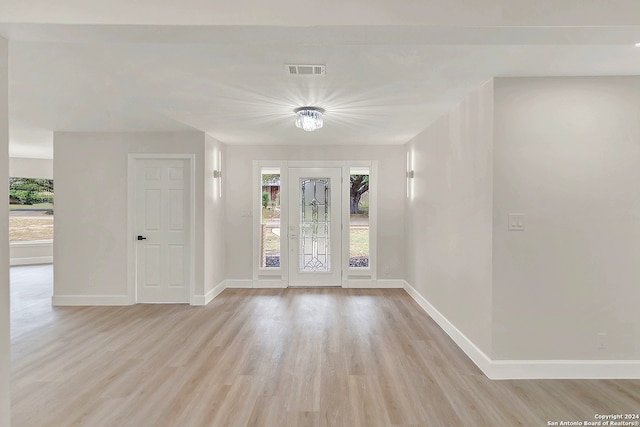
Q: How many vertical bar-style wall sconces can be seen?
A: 2